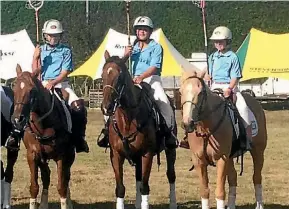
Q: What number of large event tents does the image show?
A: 3